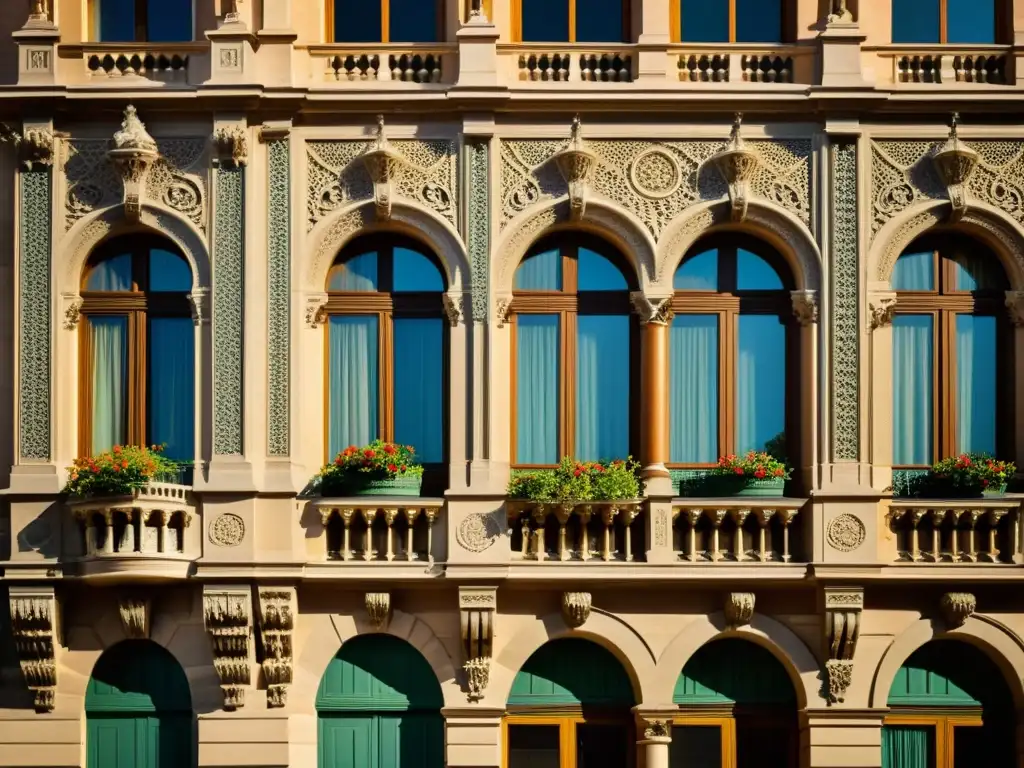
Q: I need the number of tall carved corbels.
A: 5